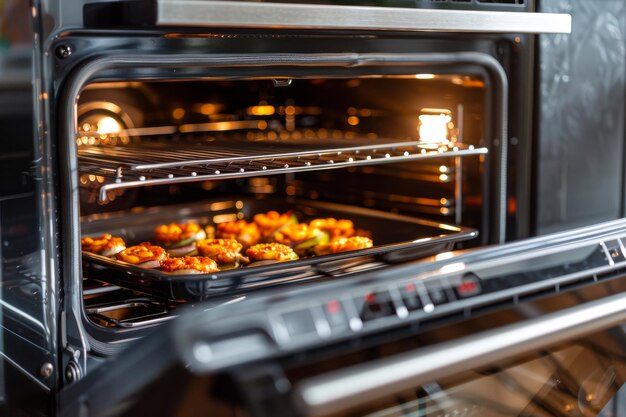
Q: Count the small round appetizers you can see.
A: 11